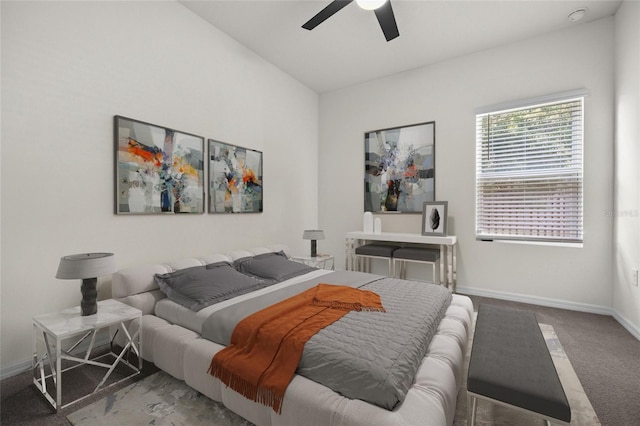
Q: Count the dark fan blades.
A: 2